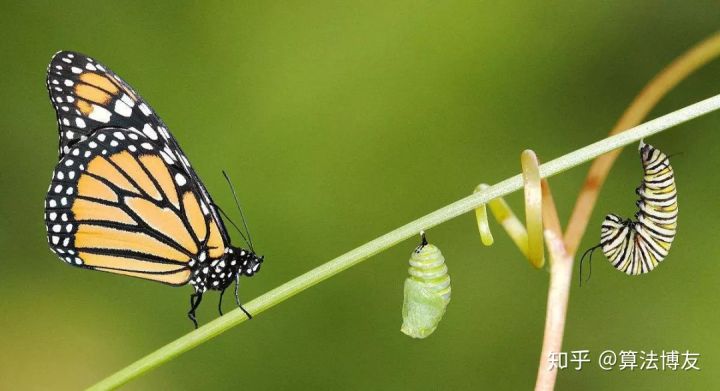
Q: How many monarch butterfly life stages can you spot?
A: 3